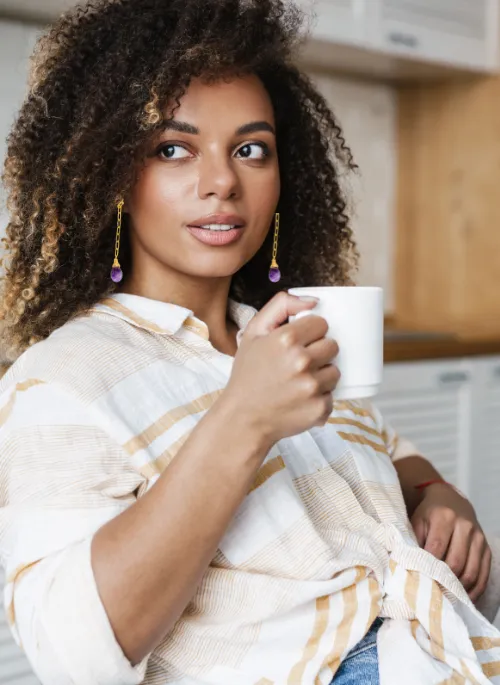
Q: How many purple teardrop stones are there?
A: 2